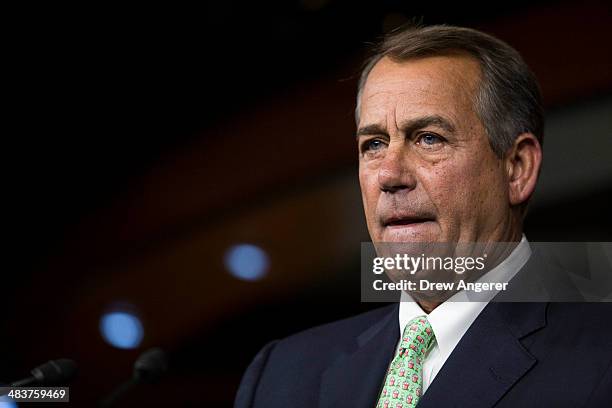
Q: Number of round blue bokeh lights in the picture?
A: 2